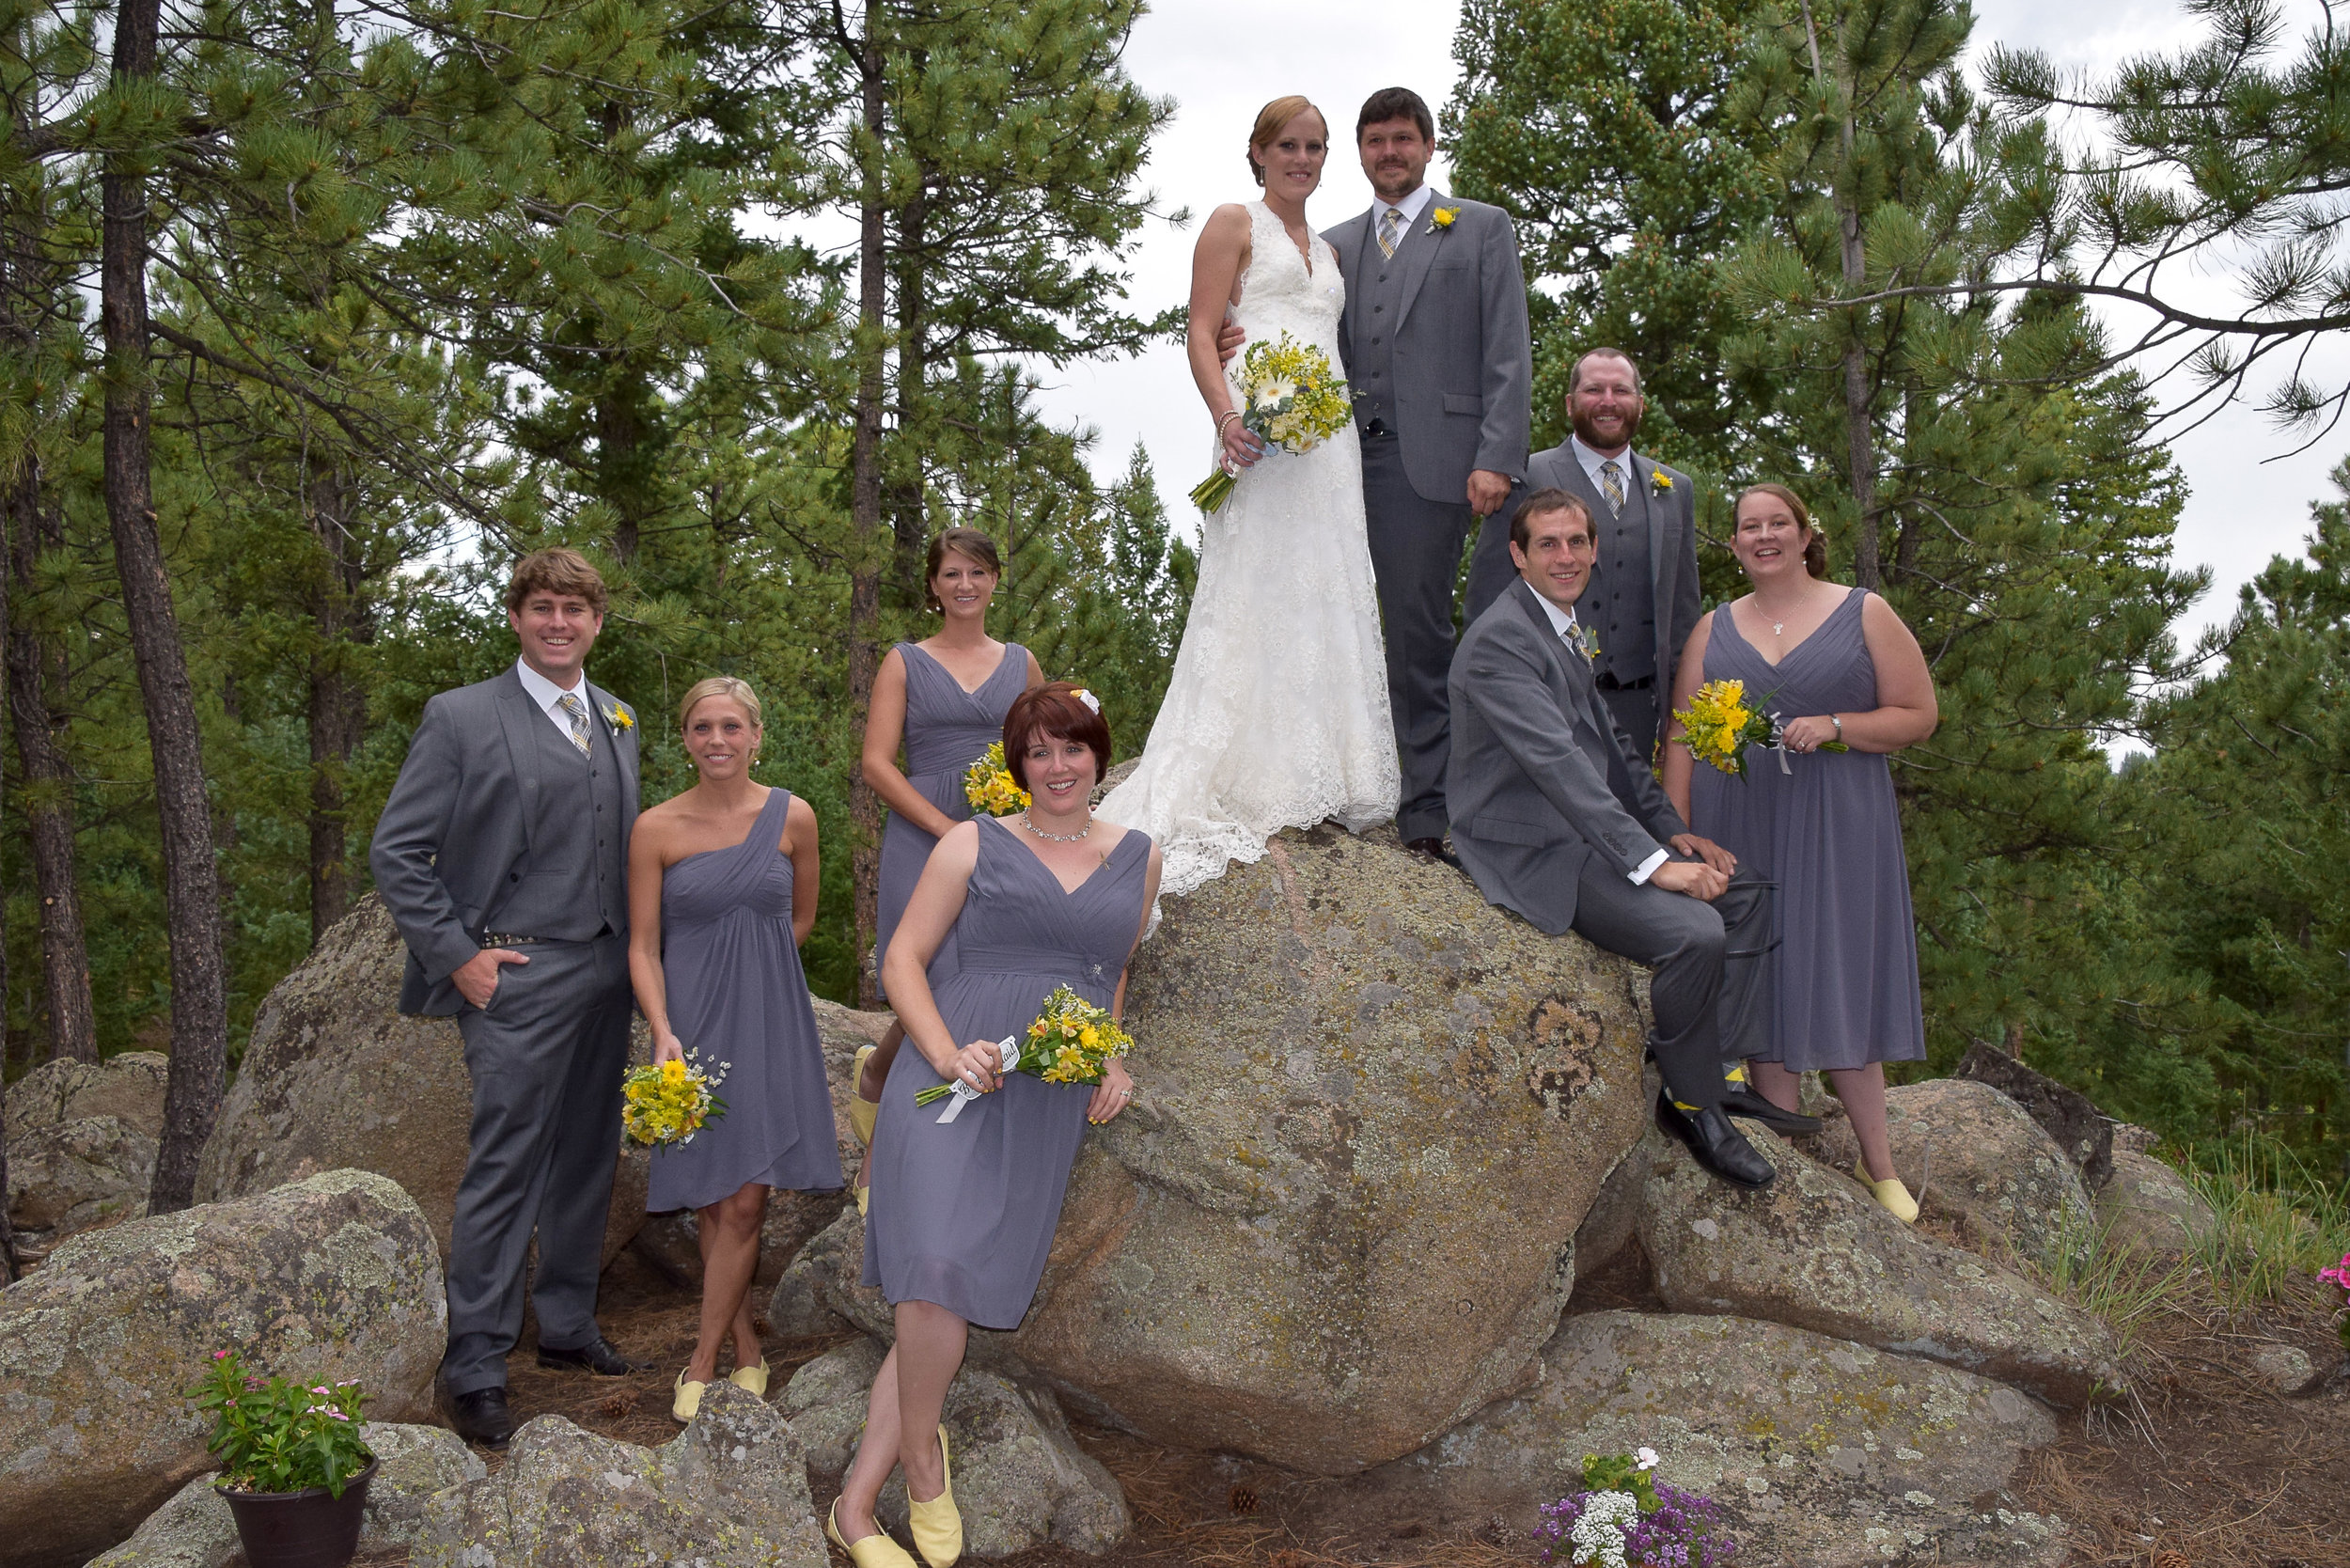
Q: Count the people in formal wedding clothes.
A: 9